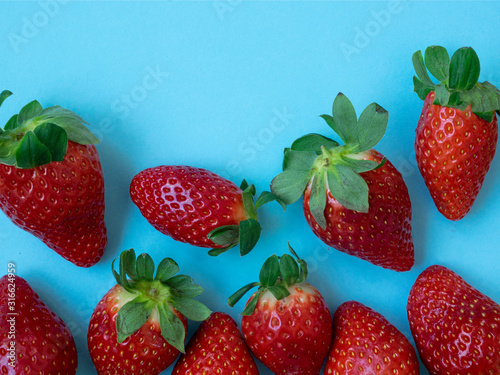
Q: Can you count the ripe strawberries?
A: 10